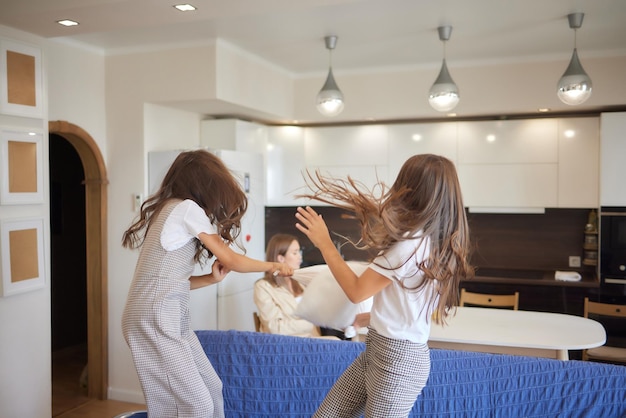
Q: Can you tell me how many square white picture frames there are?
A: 3